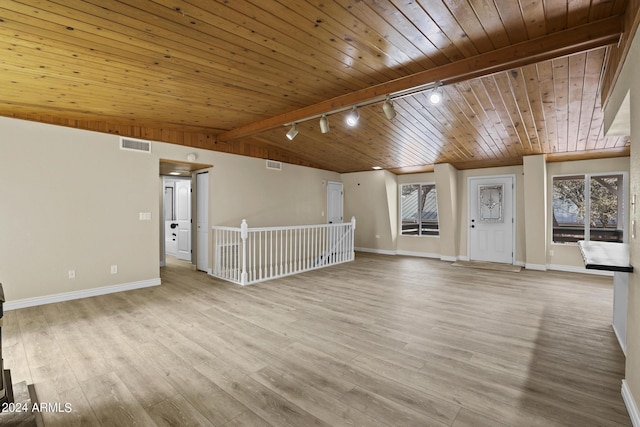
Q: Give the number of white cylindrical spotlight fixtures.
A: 5